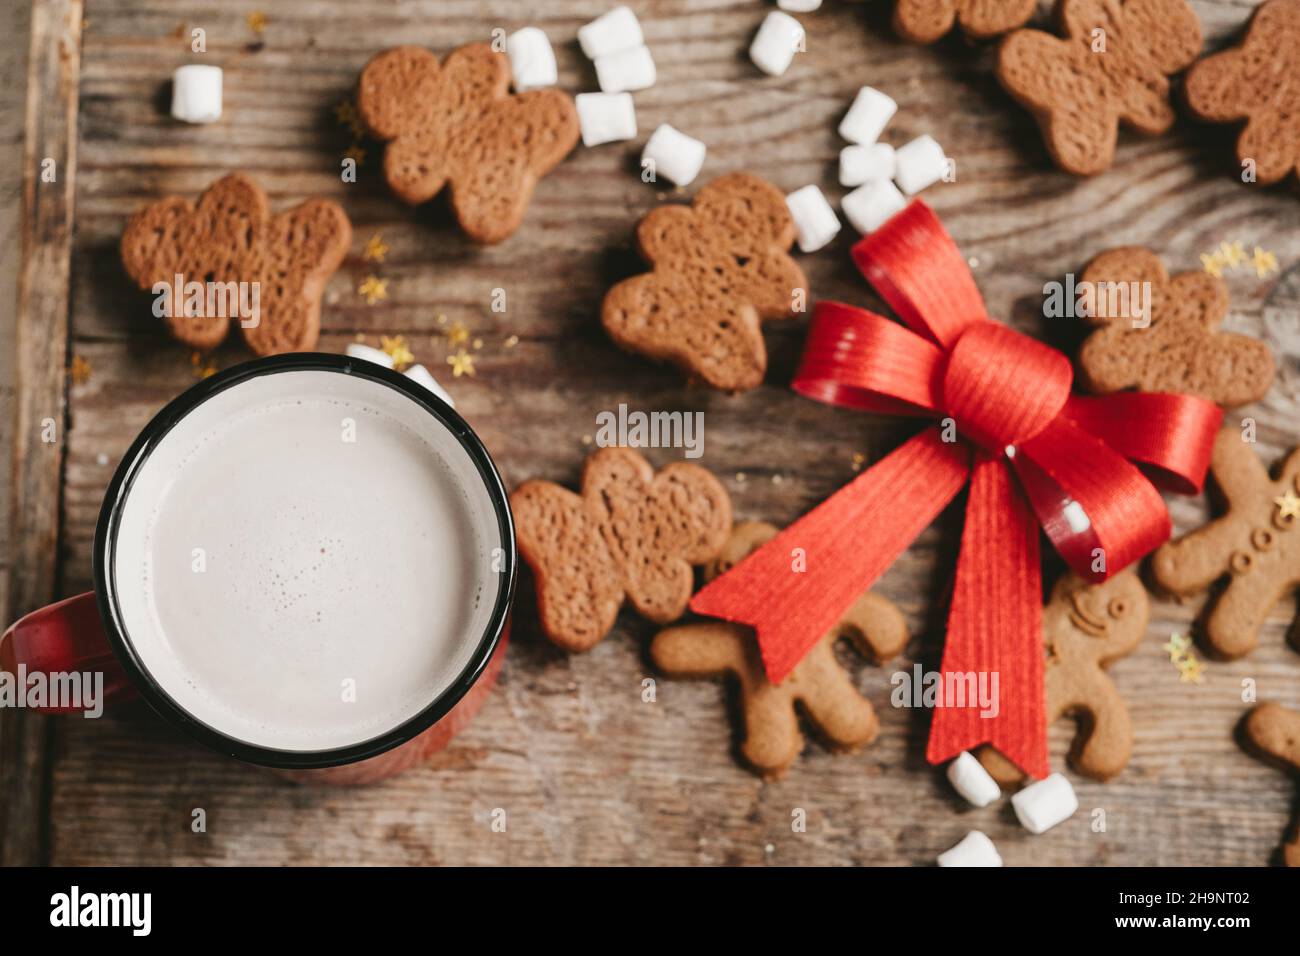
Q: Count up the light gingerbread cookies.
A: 4